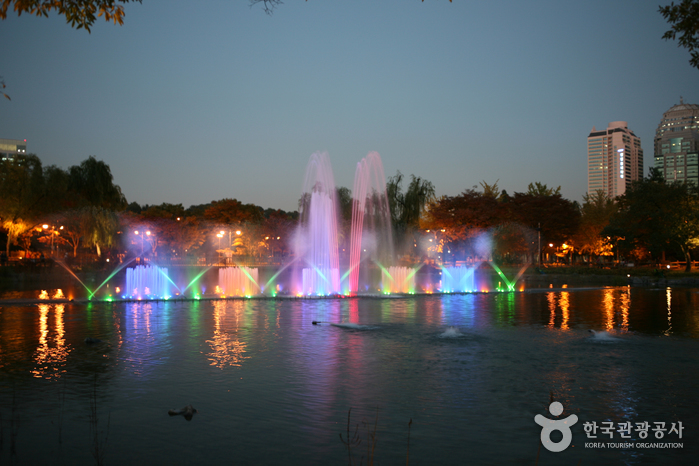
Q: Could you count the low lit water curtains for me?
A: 5